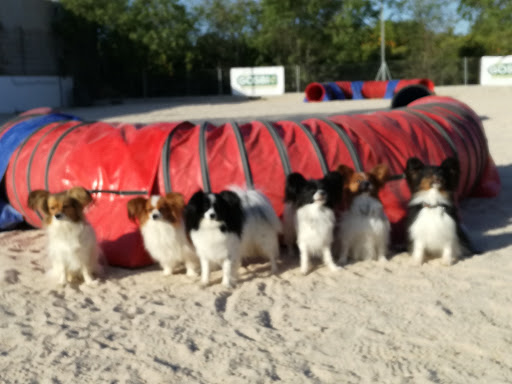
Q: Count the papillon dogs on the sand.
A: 6